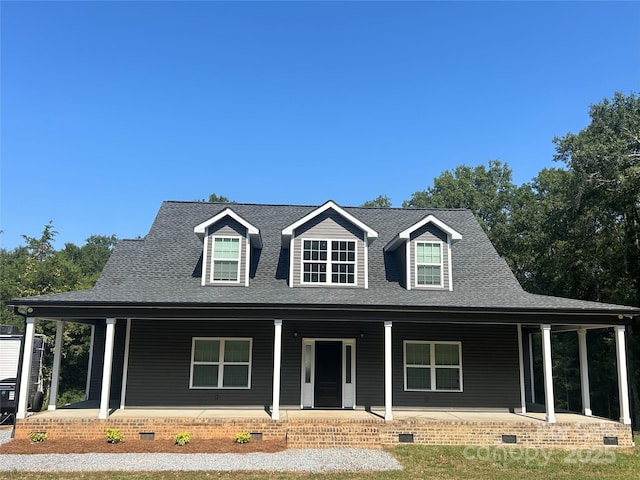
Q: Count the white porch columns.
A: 8